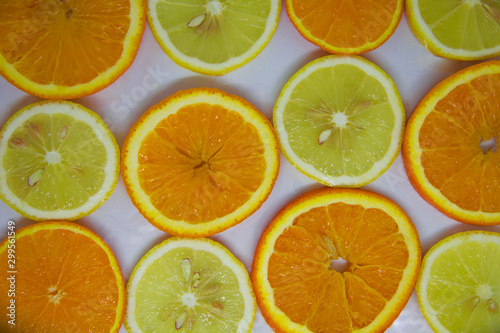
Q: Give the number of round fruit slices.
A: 12